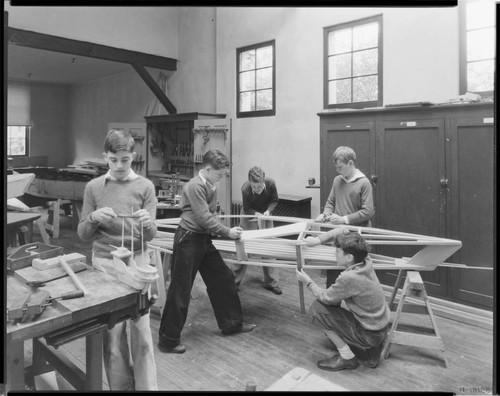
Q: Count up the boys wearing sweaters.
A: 5